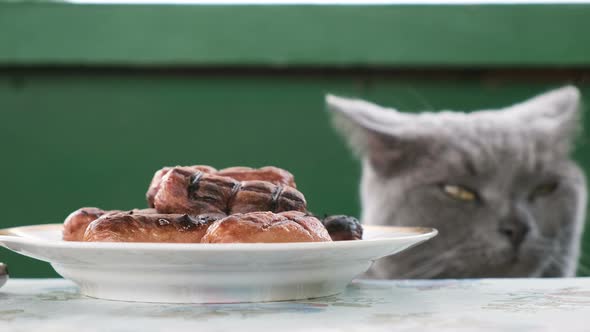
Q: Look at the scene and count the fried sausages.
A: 6